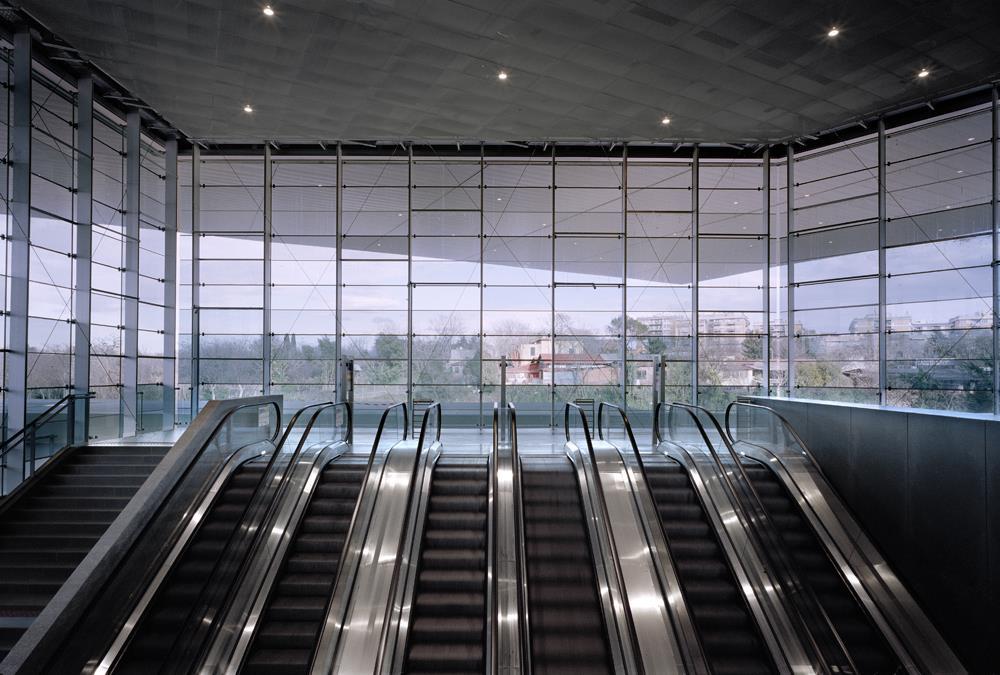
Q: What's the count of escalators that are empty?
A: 6